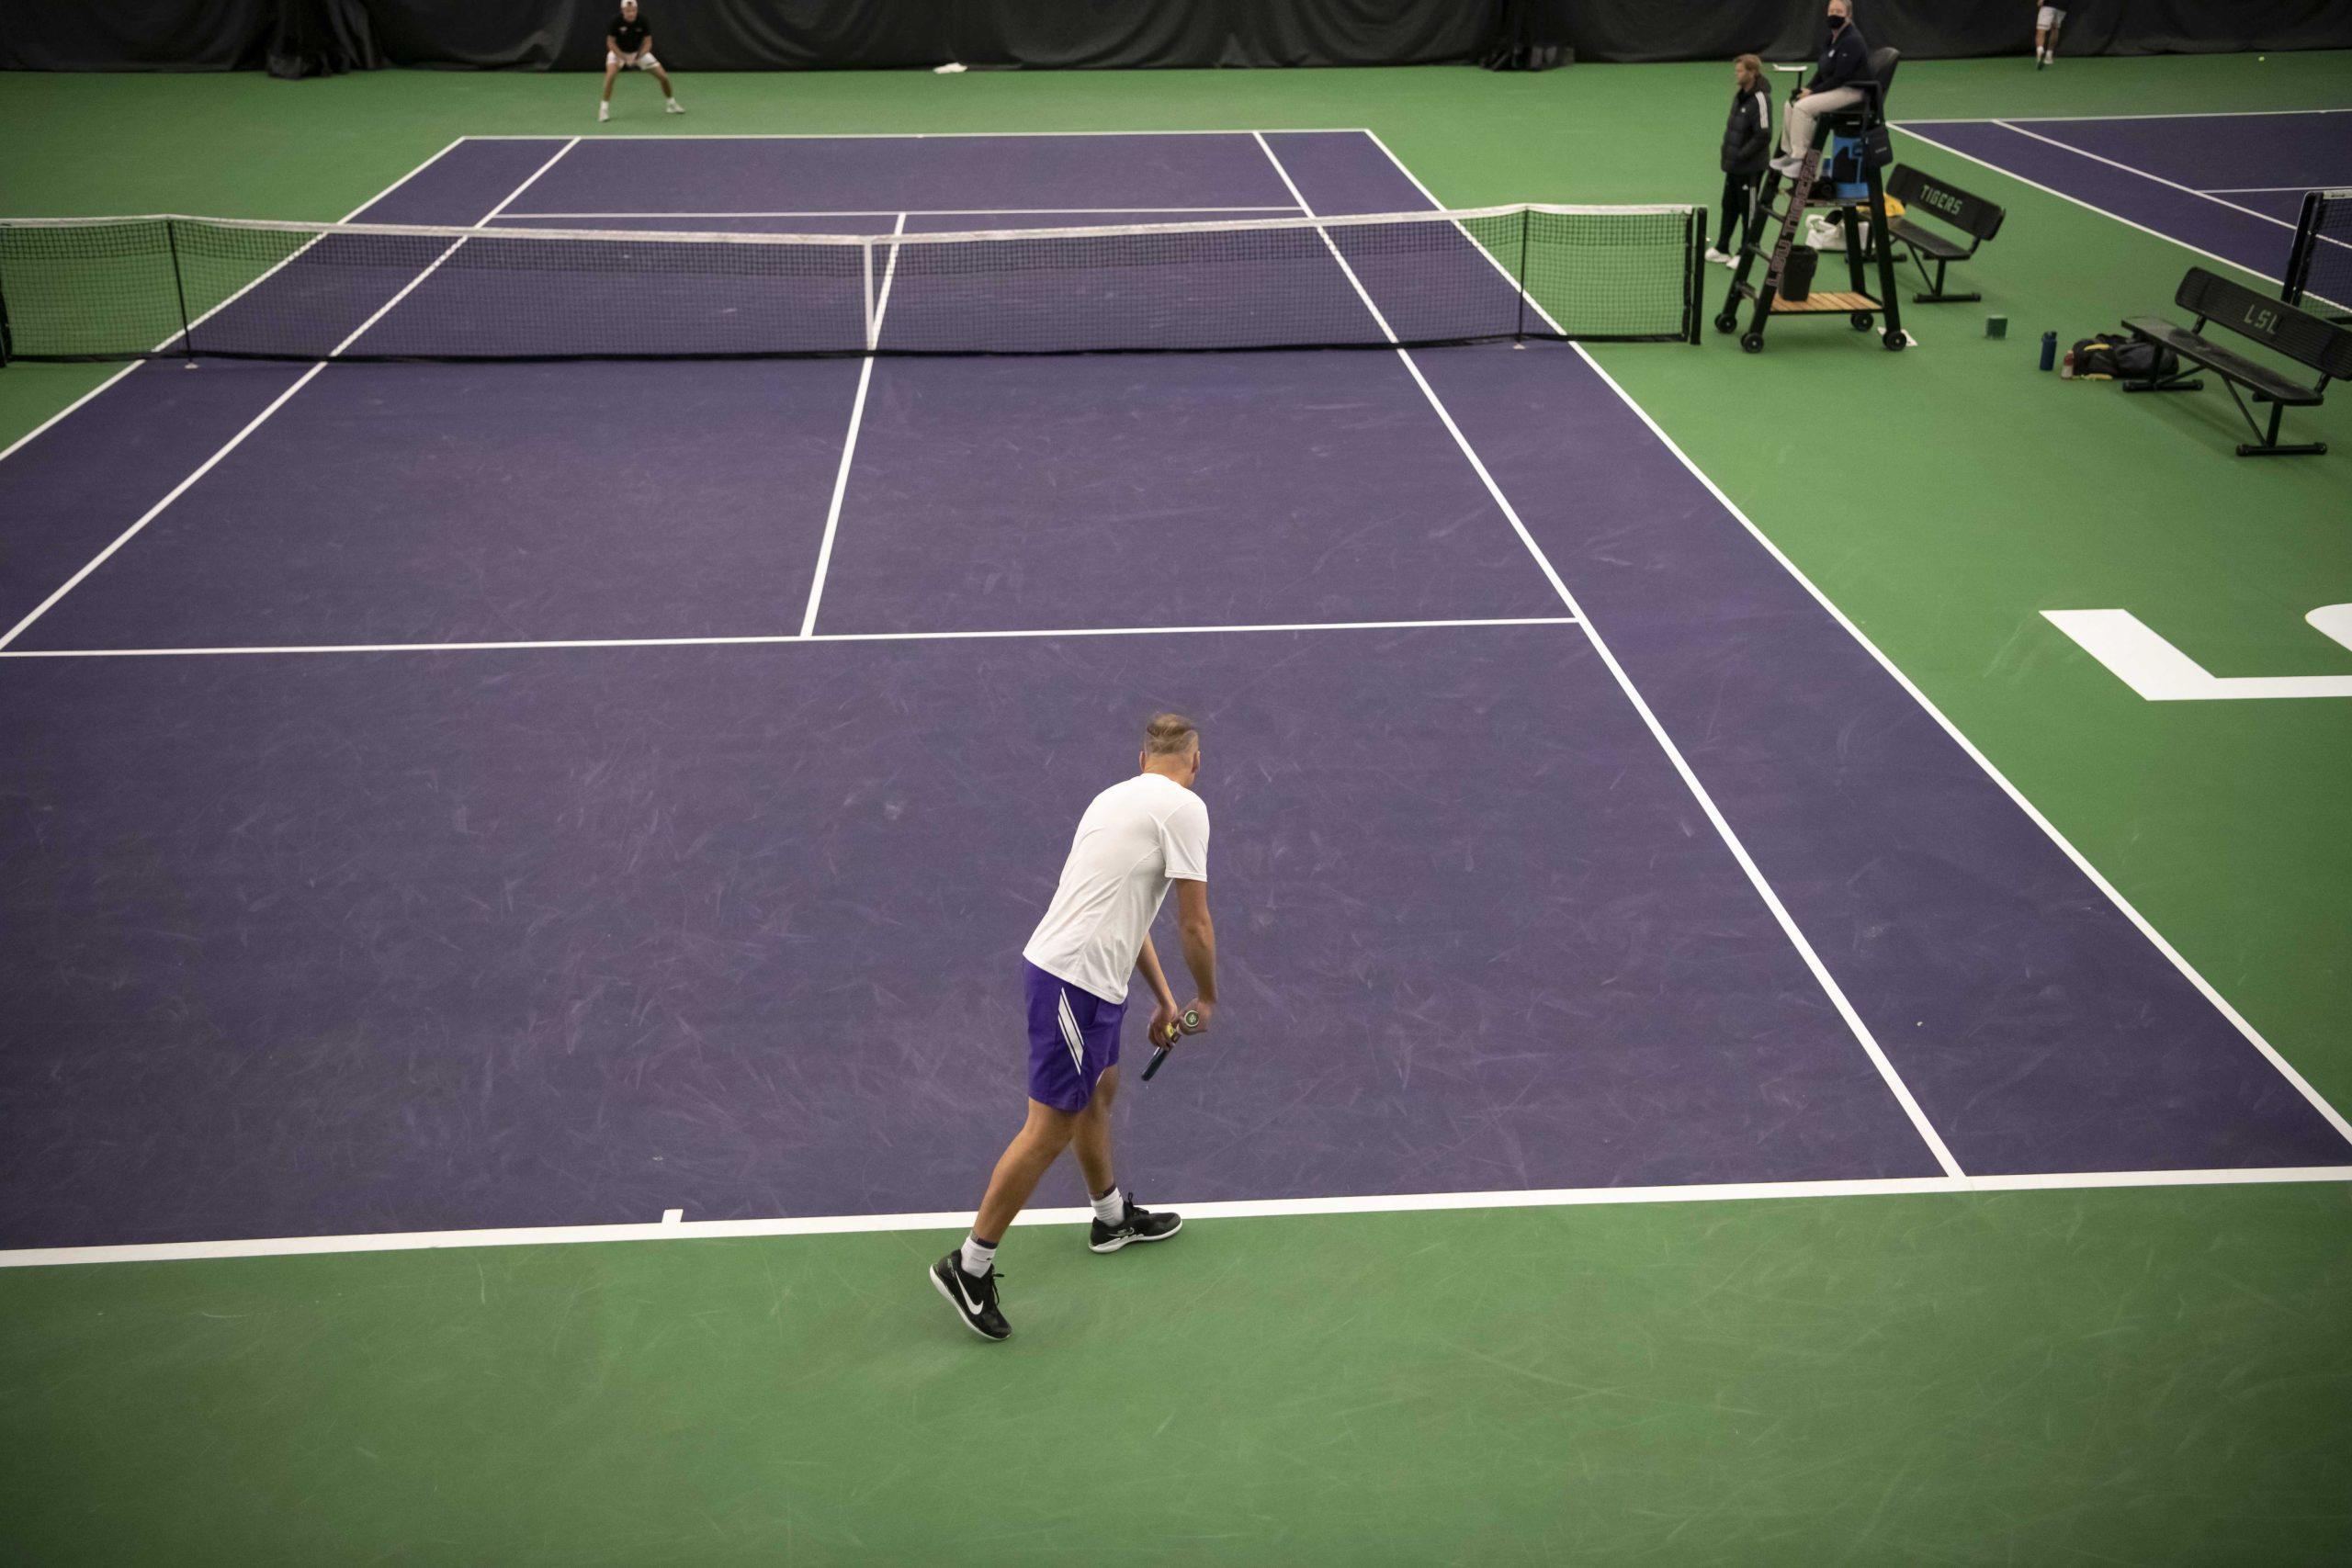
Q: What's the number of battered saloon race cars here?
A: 0